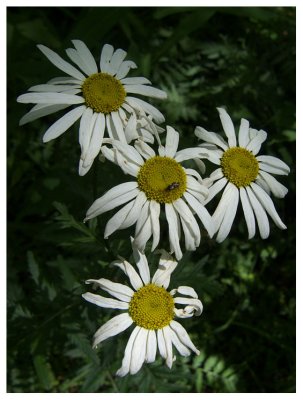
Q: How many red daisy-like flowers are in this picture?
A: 0